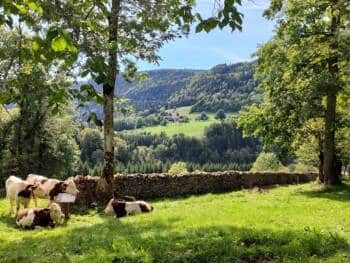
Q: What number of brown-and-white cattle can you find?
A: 4